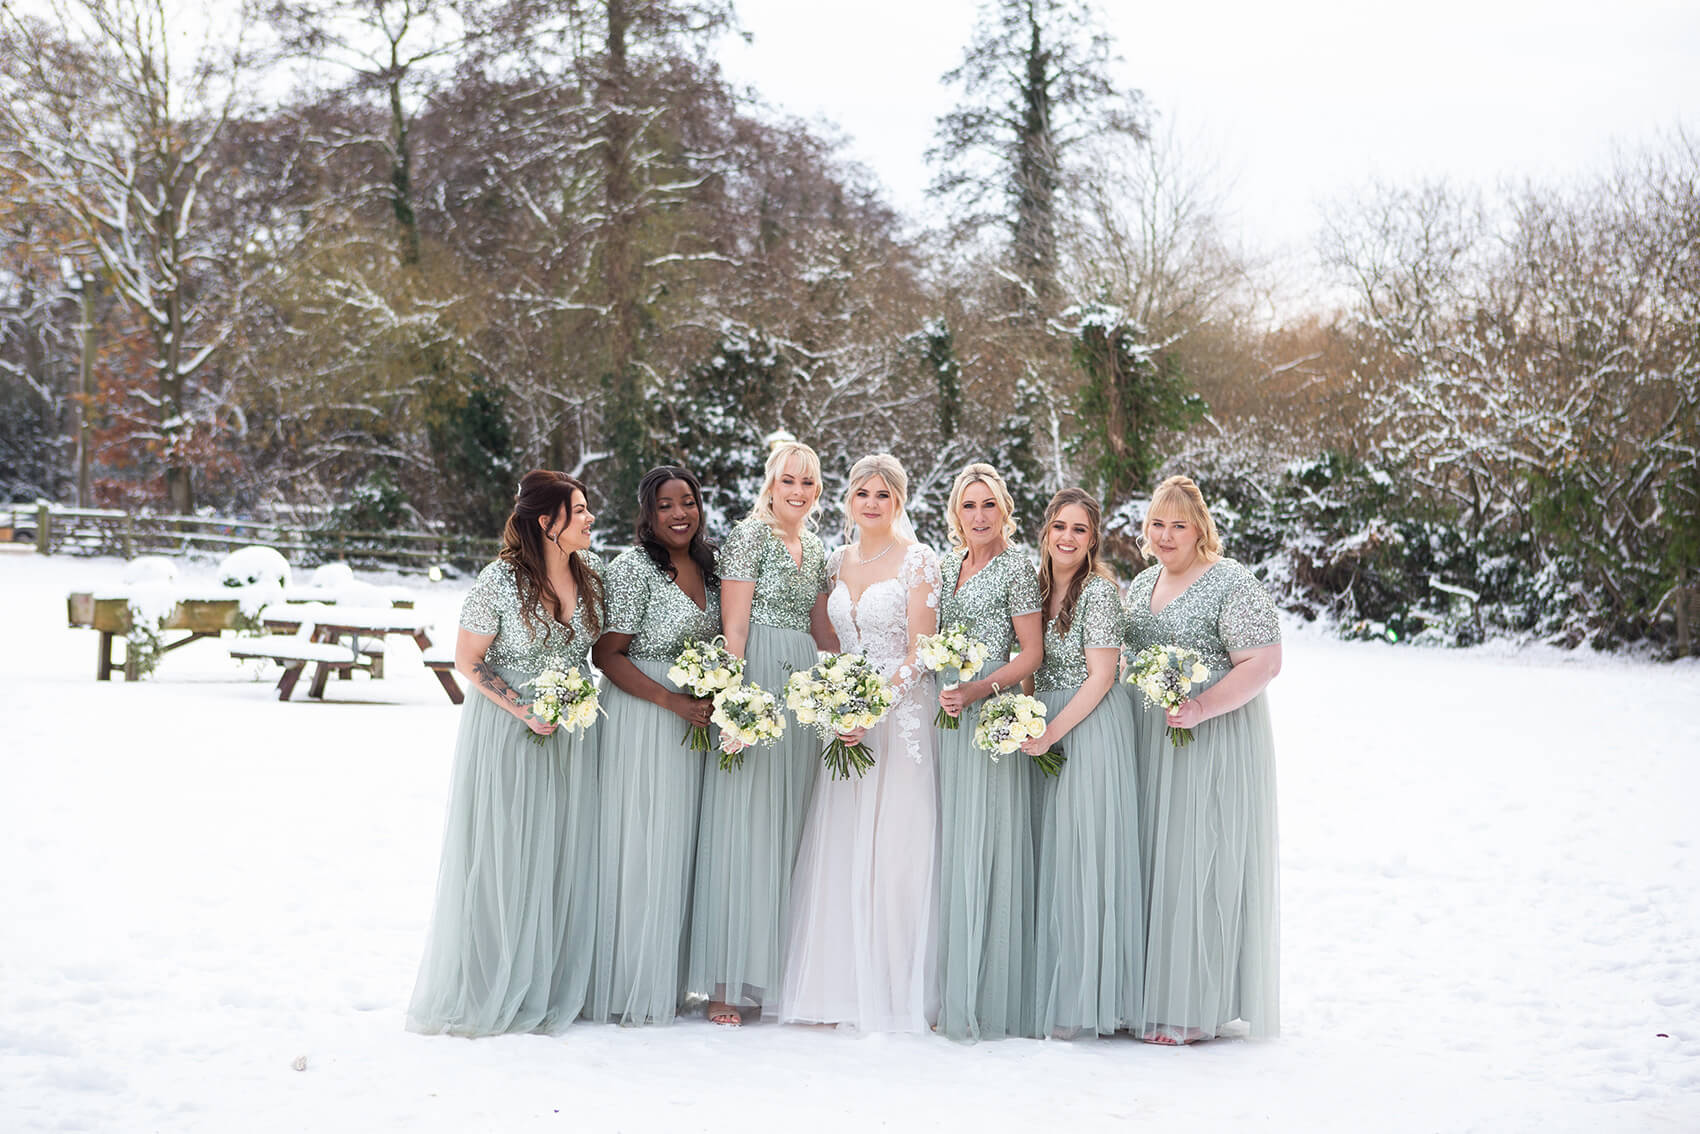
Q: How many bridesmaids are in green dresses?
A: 6